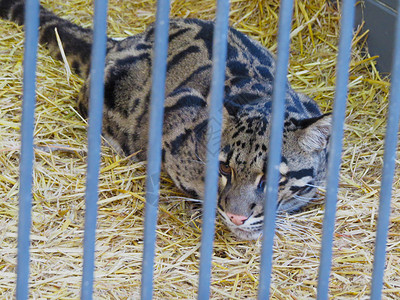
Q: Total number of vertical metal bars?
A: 7